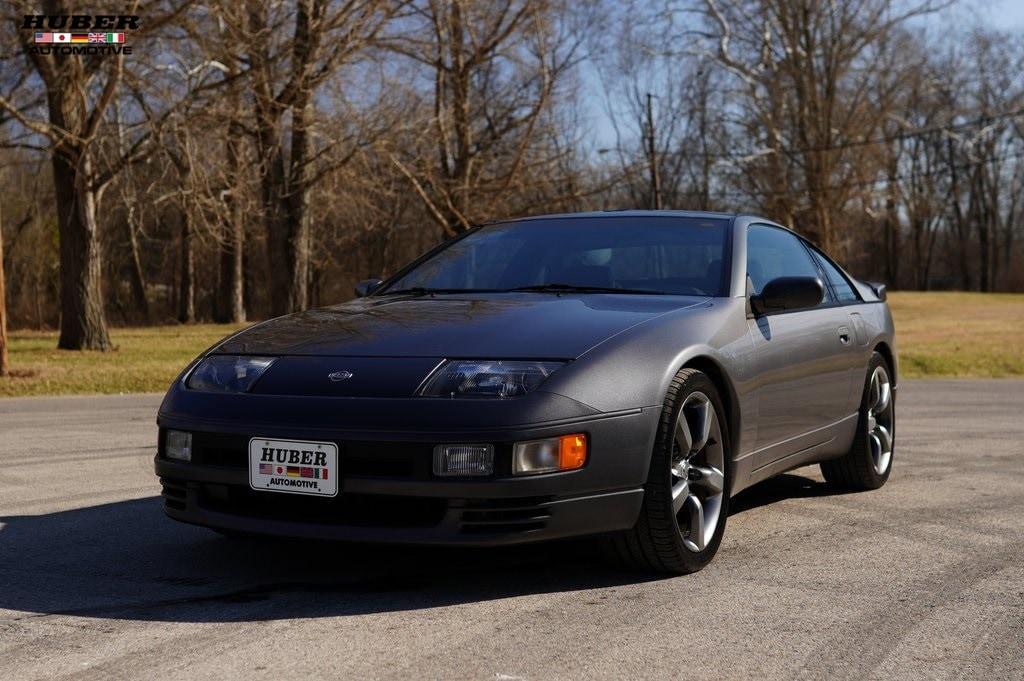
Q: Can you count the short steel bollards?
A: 0